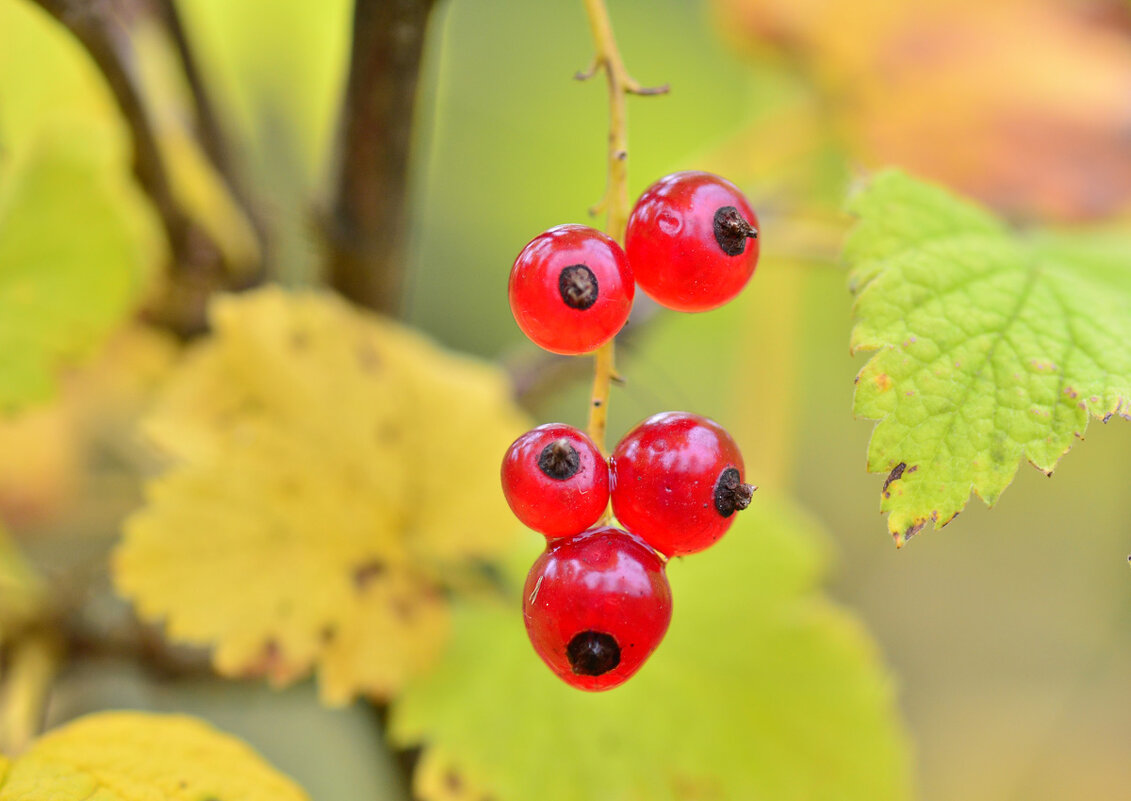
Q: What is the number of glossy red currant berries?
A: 5